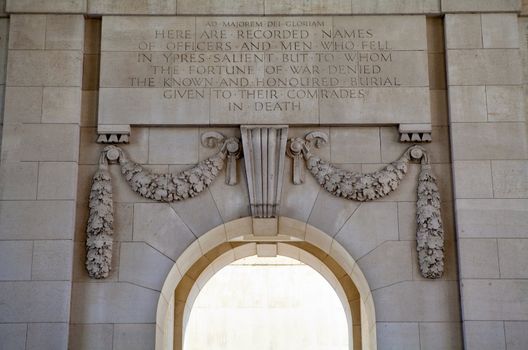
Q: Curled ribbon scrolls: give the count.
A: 2